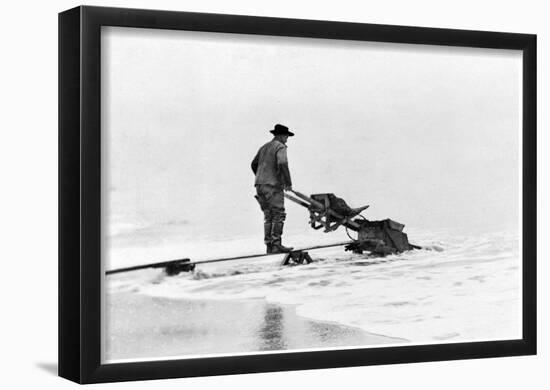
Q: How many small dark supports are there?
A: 2